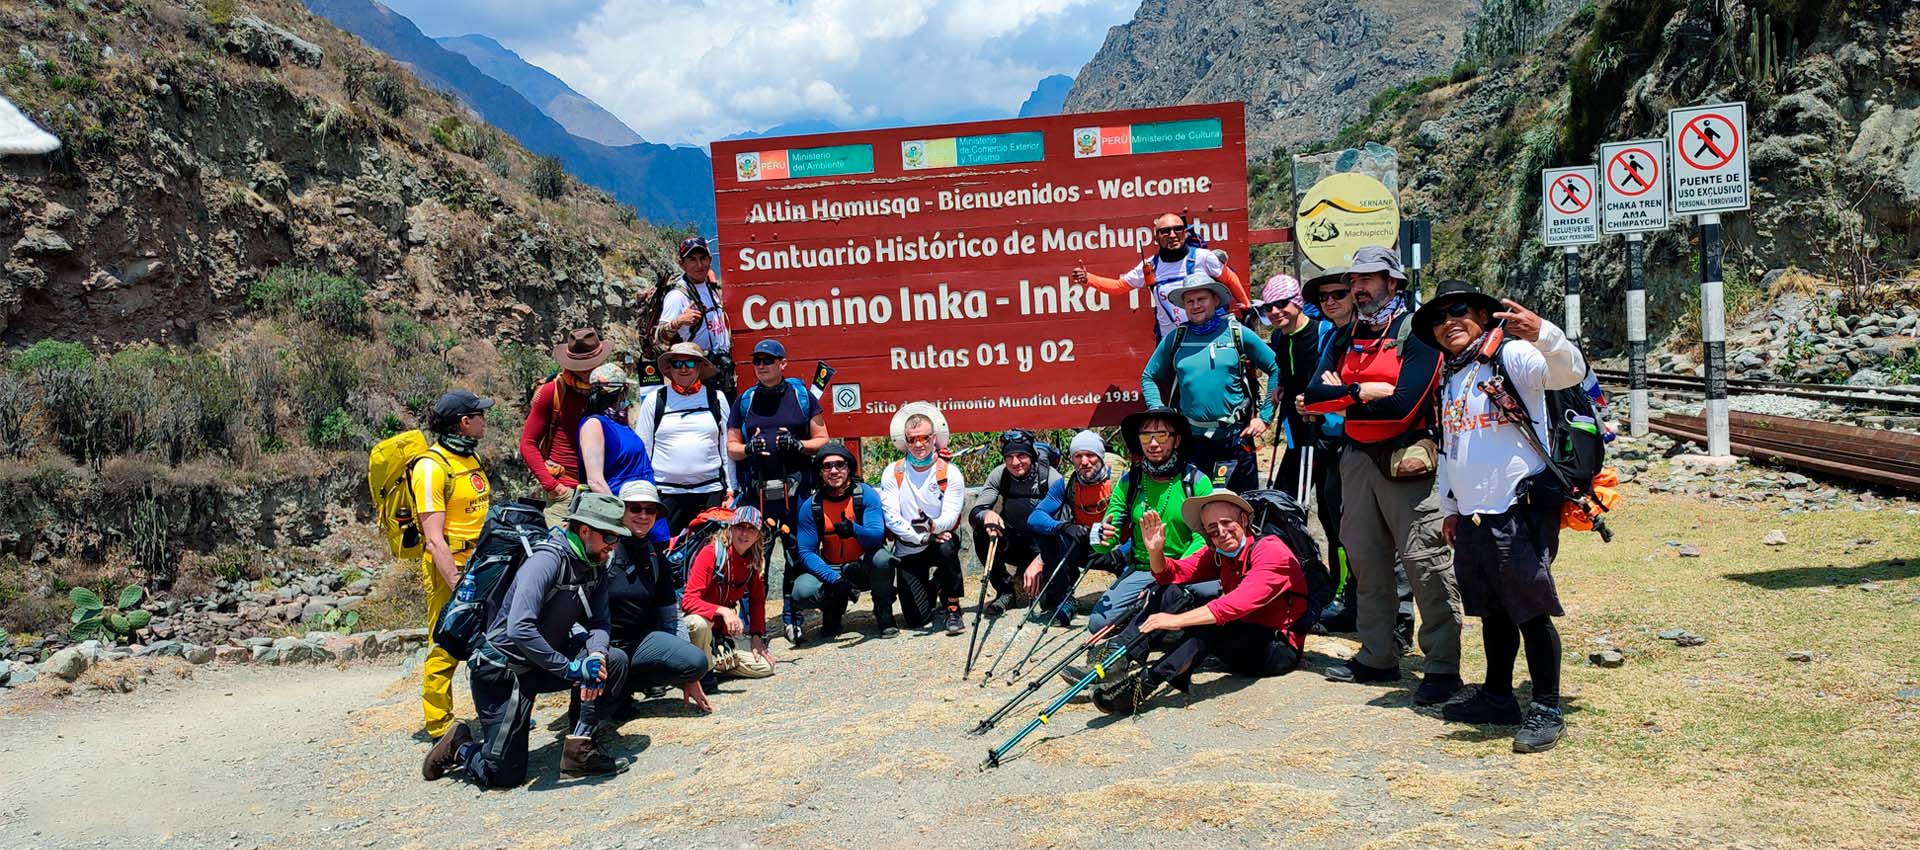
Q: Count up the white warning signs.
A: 3